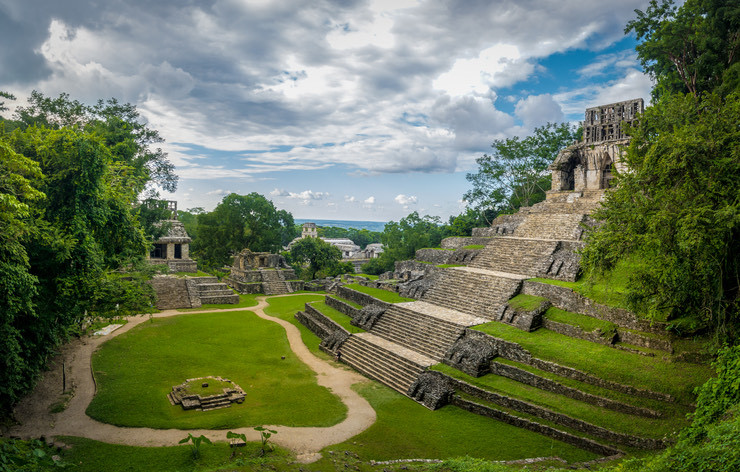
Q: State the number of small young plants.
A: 3